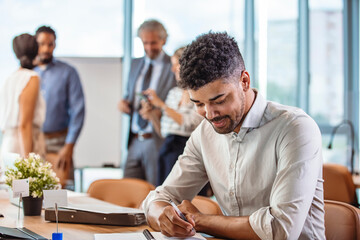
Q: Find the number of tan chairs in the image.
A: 4